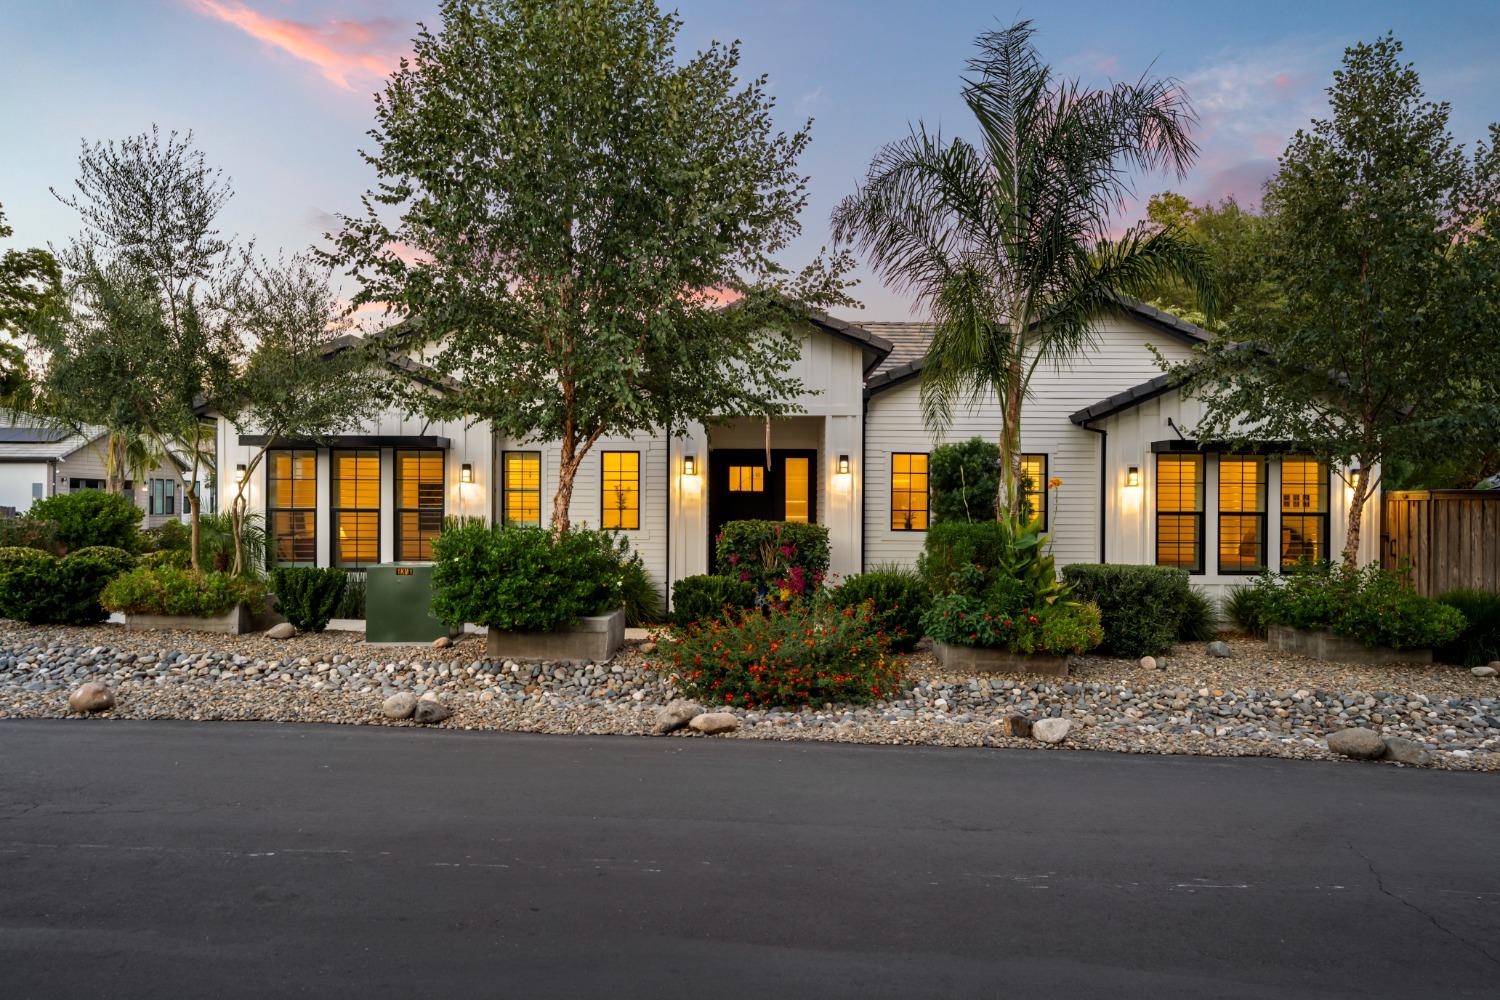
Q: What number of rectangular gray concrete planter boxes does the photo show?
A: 4